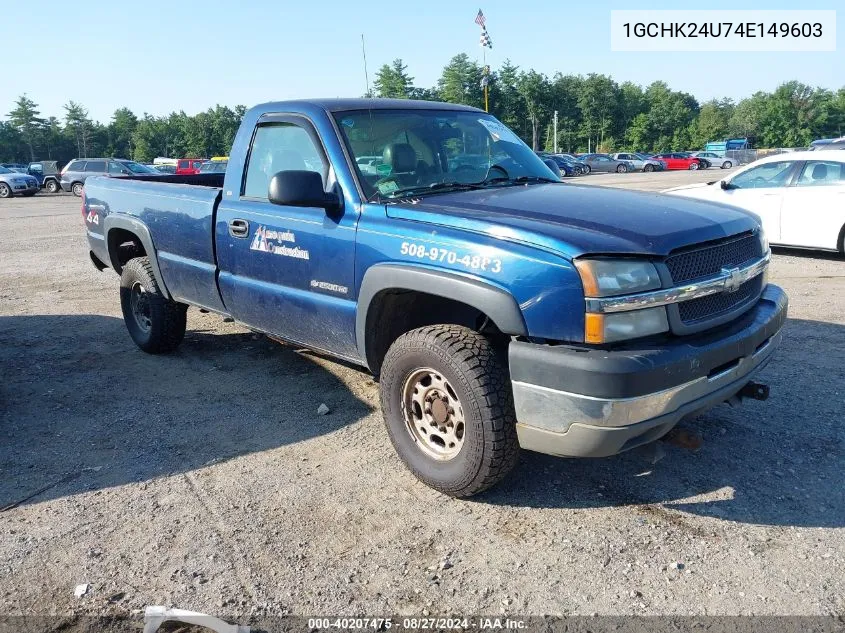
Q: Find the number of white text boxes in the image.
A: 1